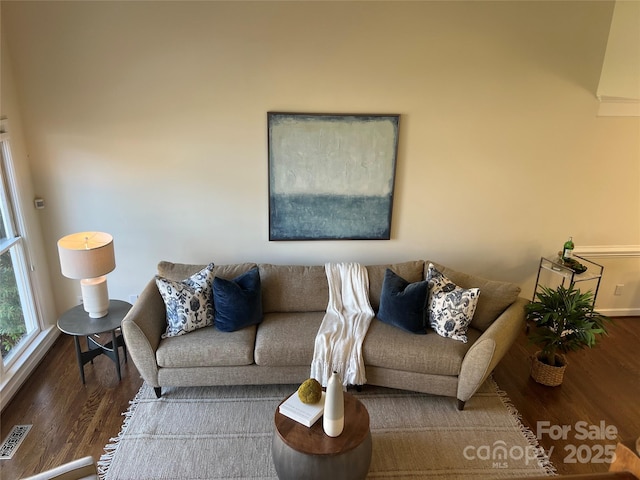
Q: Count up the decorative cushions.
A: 4